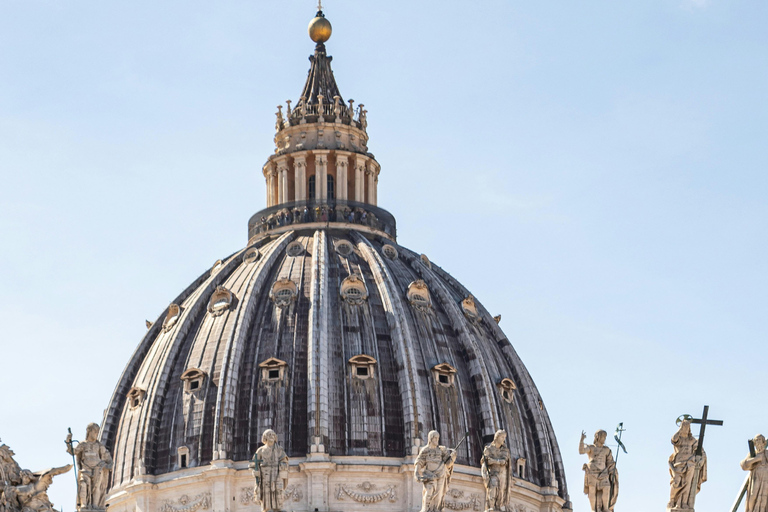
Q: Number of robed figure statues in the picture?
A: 7